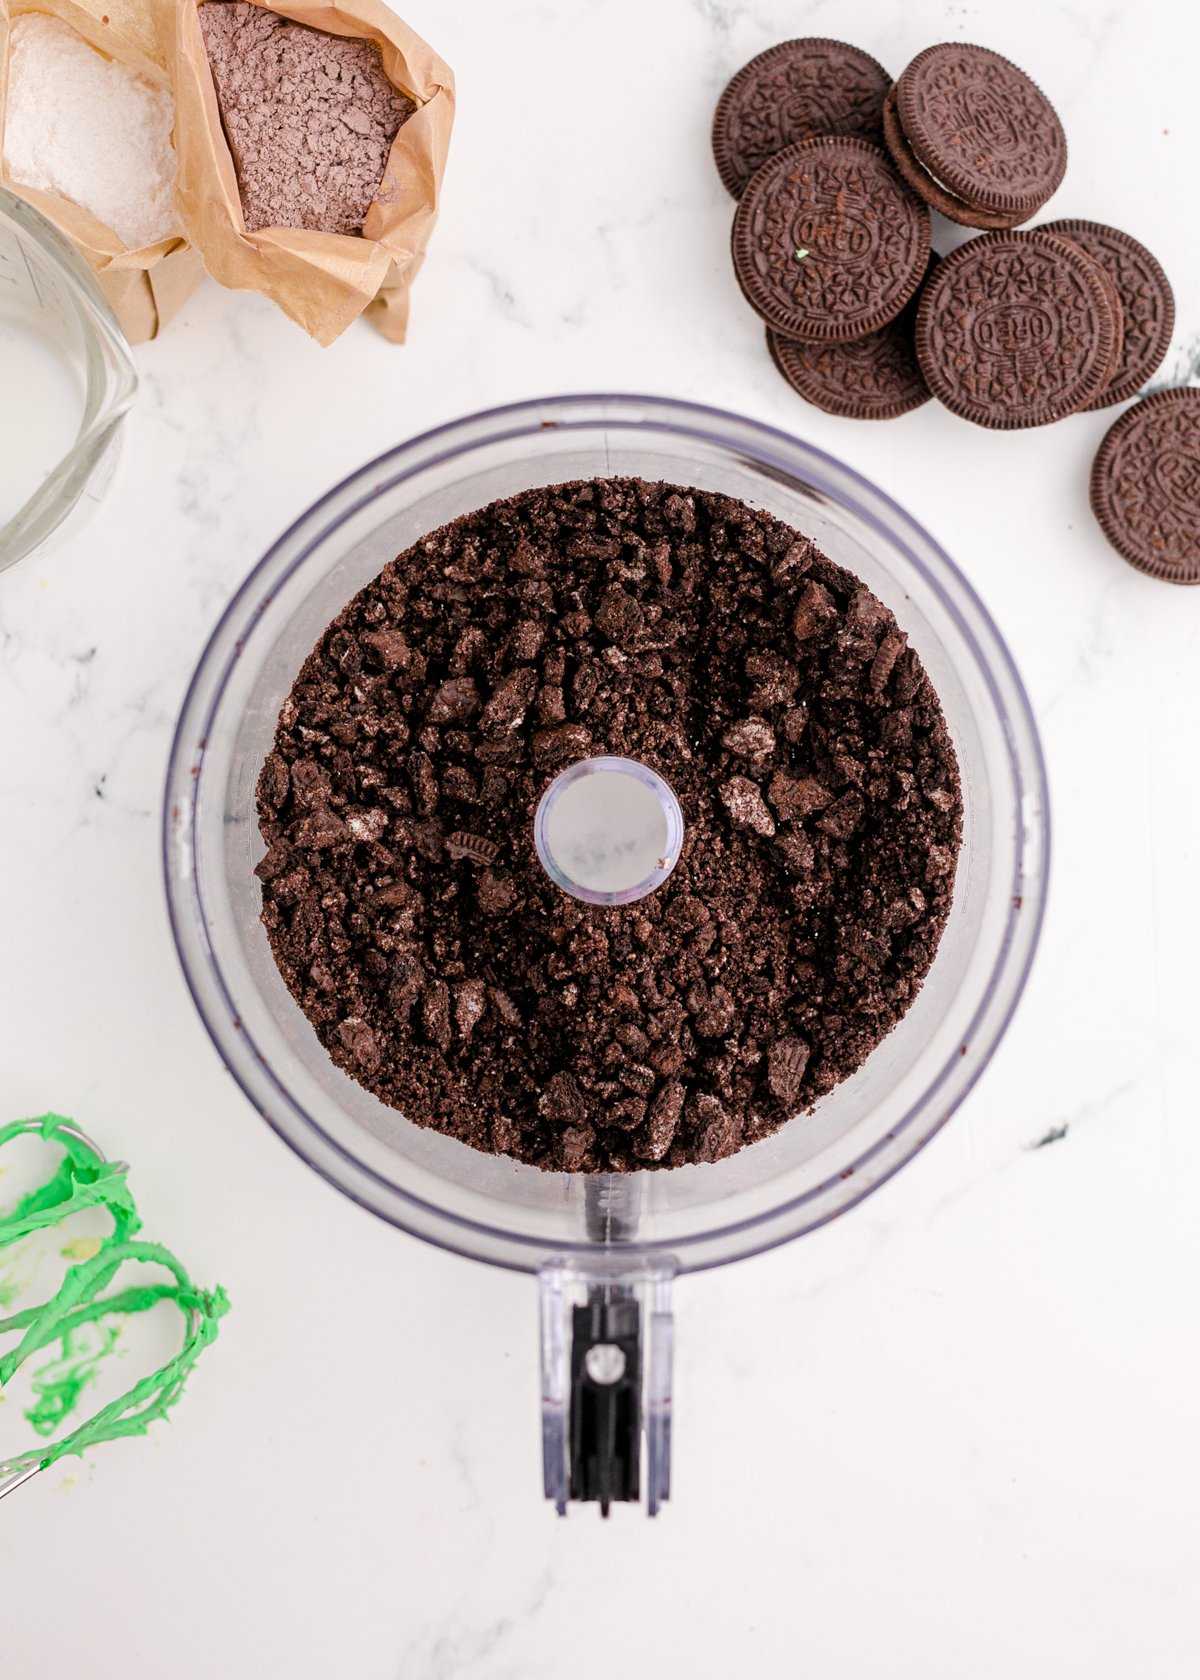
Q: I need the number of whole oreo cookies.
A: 7